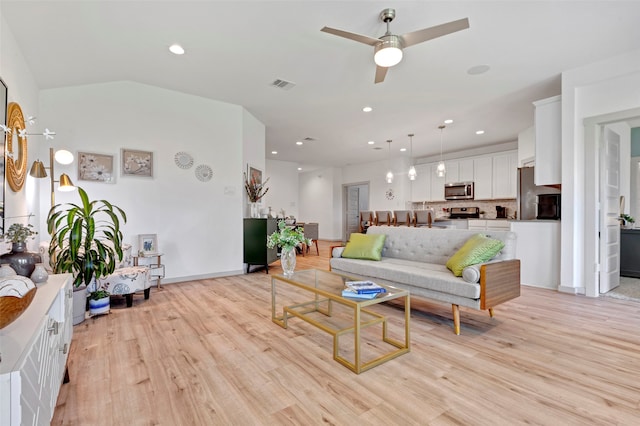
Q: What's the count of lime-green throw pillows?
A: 2